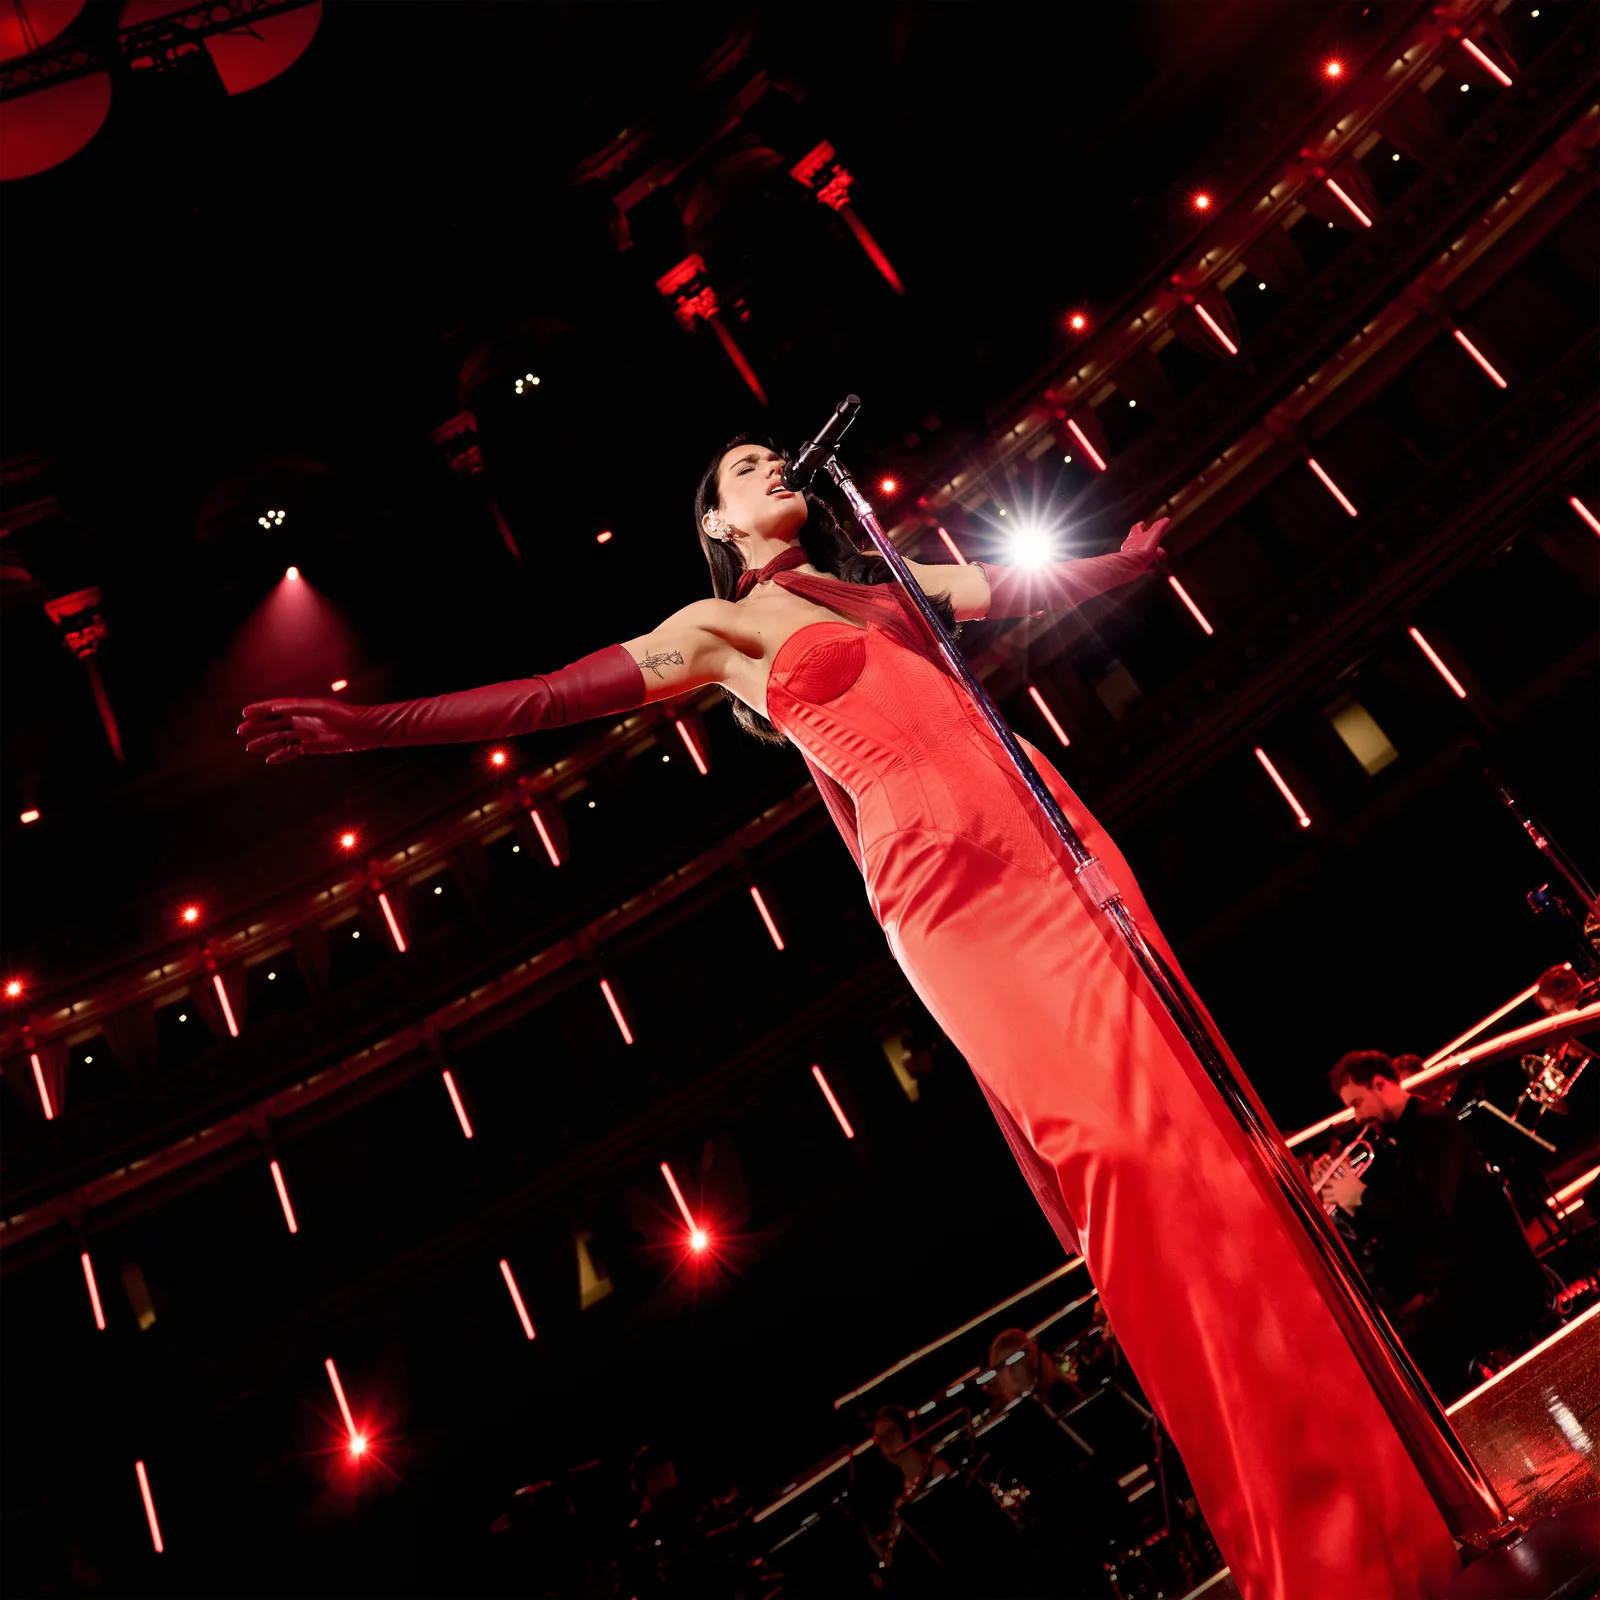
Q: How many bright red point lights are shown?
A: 10